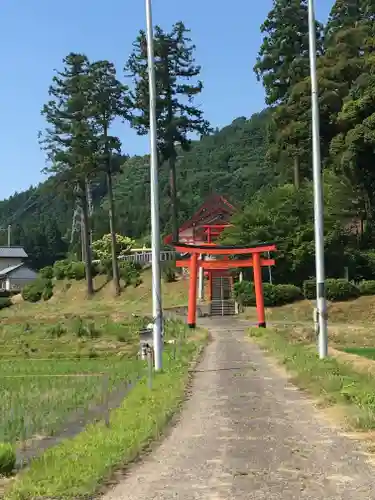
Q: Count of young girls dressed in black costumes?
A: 0